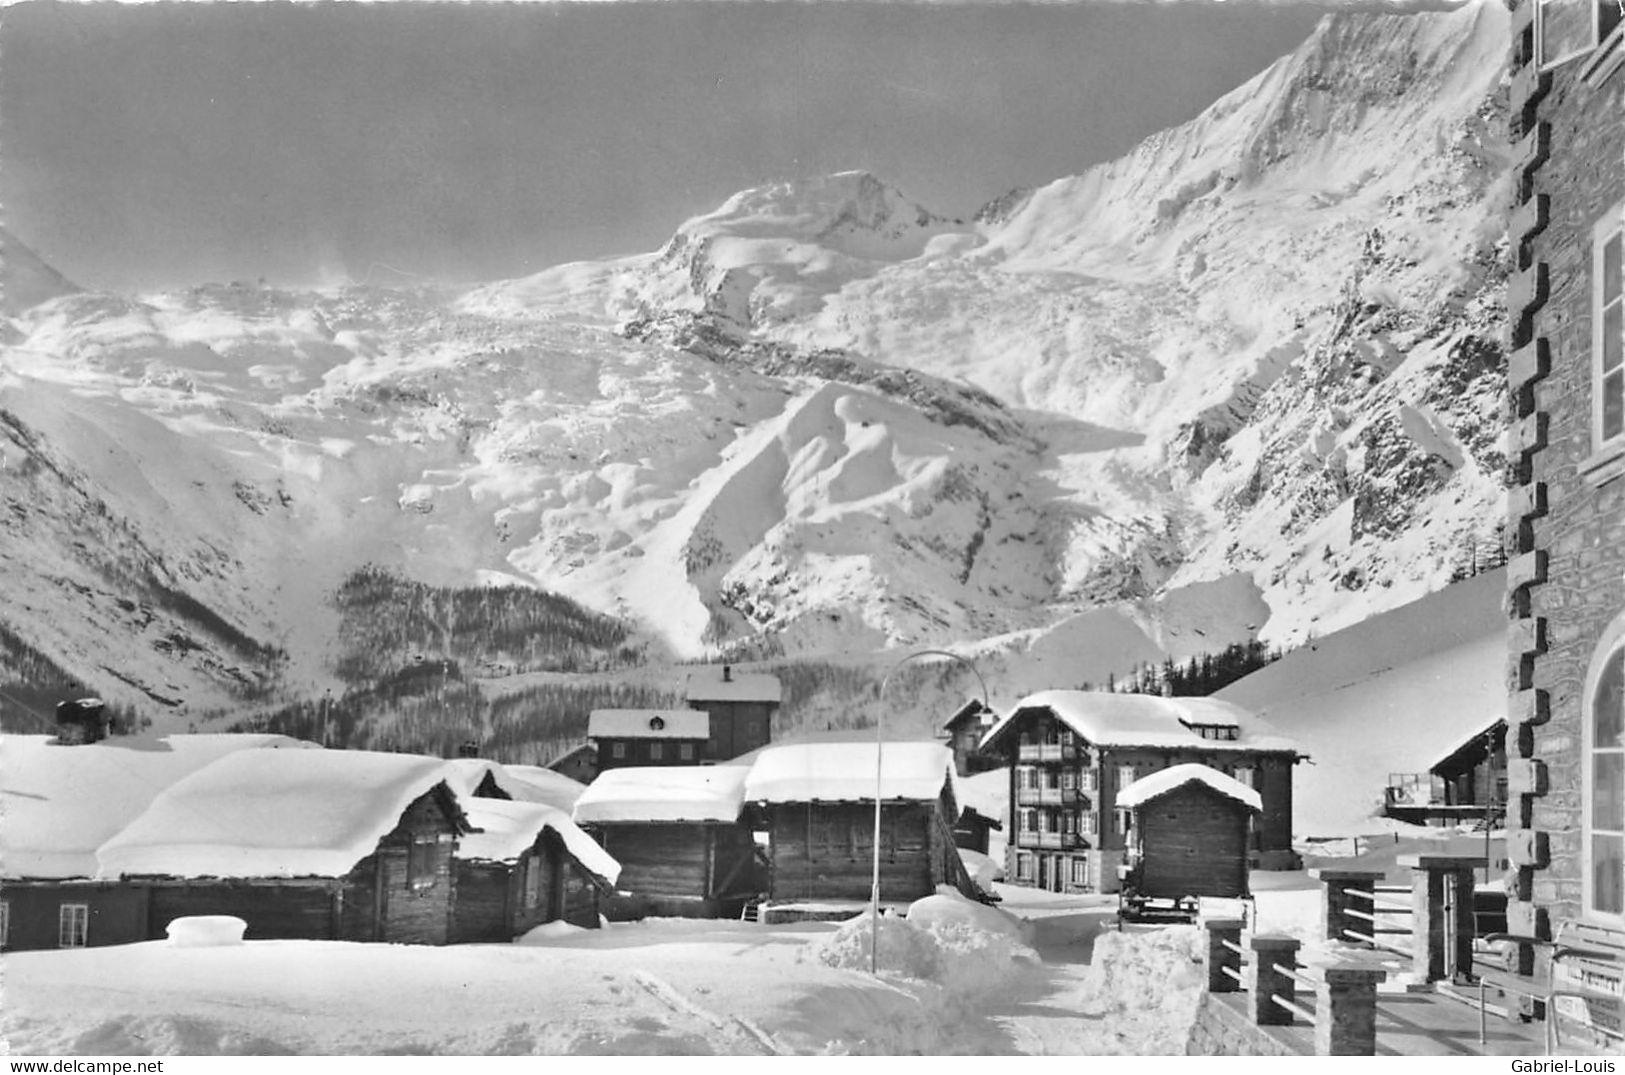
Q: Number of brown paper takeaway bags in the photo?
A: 0